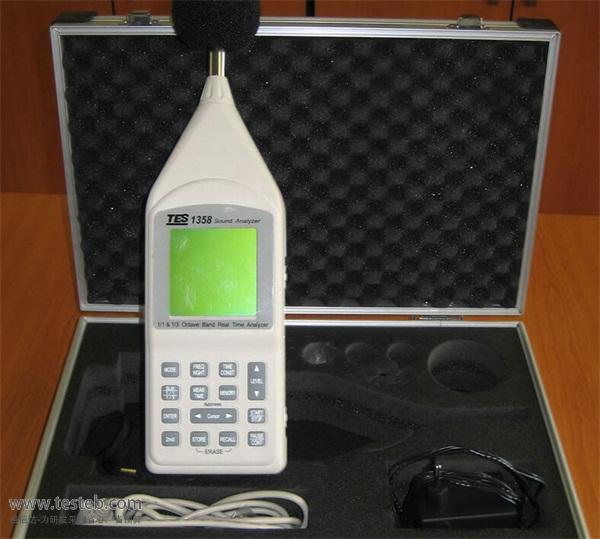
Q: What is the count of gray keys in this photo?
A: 14